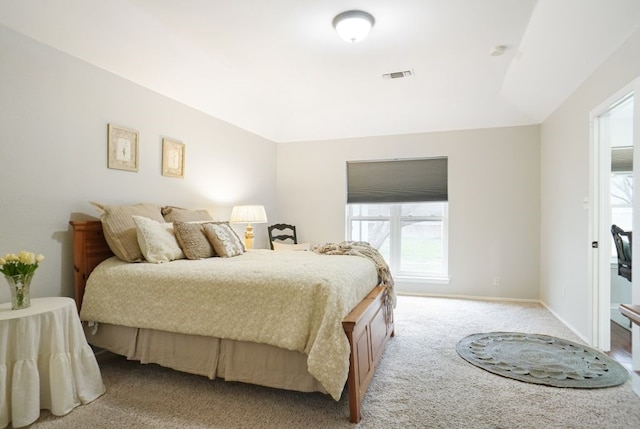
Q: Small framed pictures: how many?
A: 2